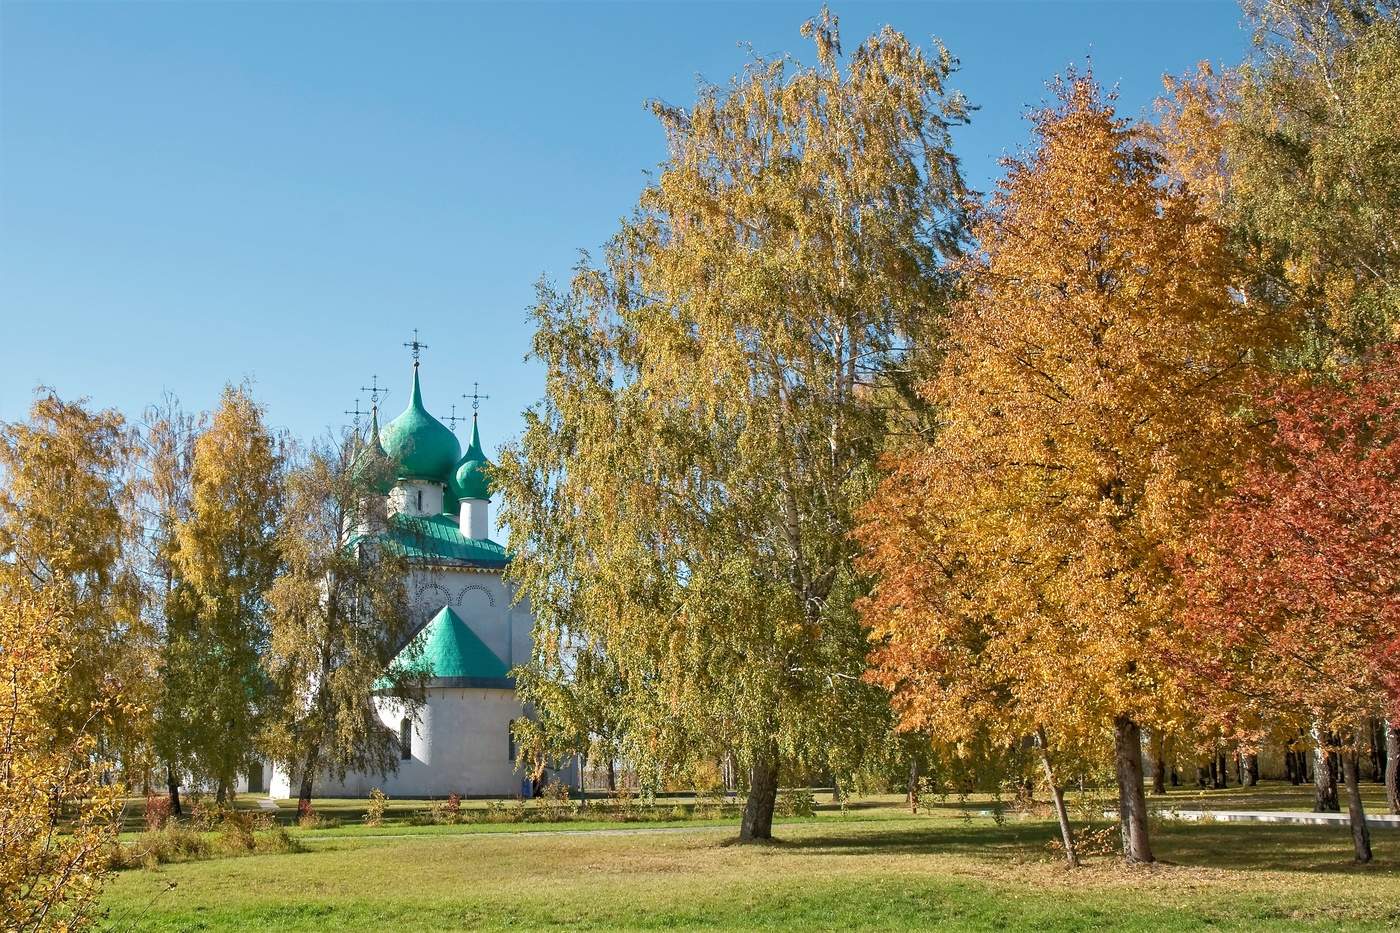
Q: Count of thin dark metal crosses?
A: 5